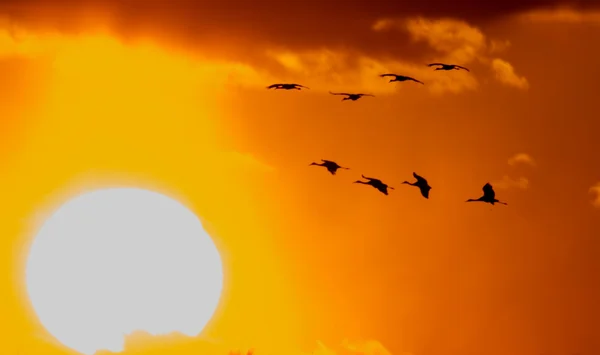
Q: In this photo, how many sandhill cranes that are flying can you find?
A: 8